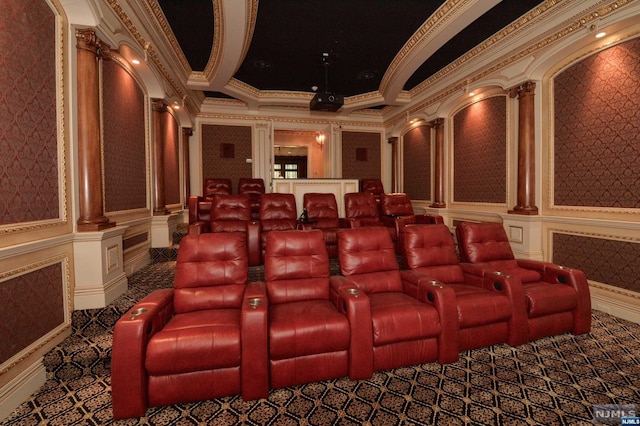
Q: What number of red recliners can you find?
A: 13